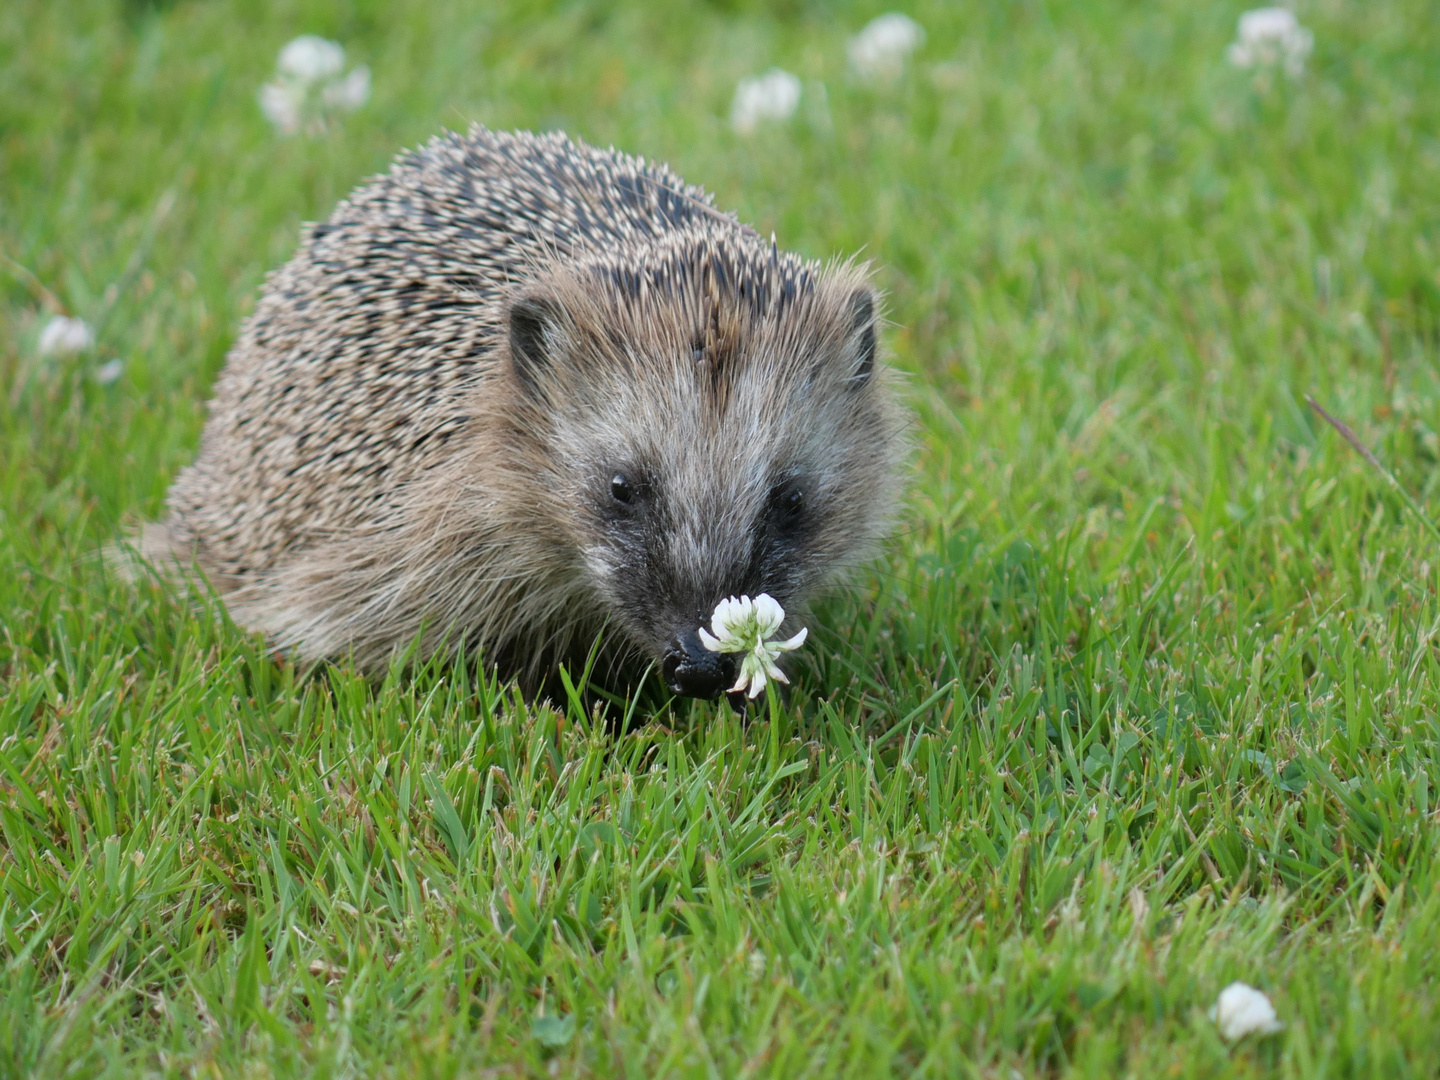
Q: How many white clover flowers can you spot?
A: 7